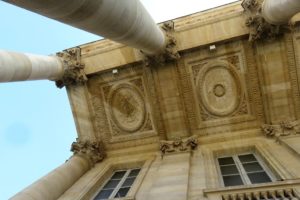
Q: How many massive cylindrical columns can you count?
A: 4